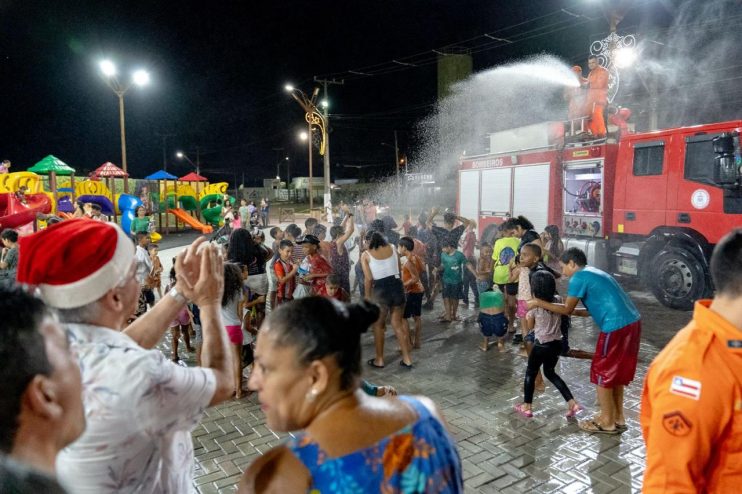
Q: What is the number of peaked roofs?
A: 4